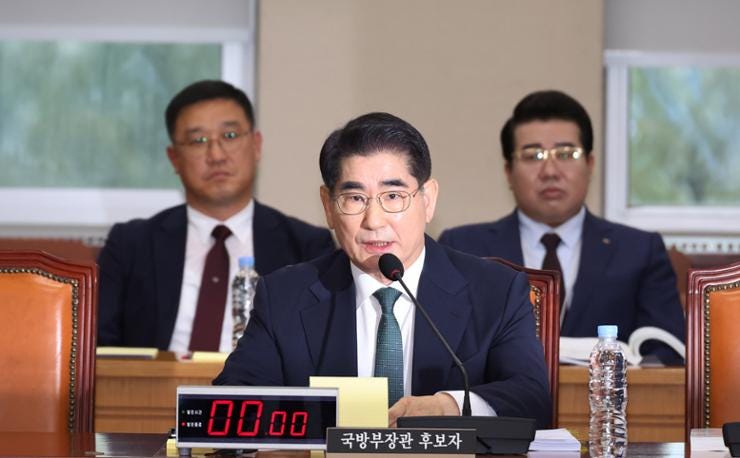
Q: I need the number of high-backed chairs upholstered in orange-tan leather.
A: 3